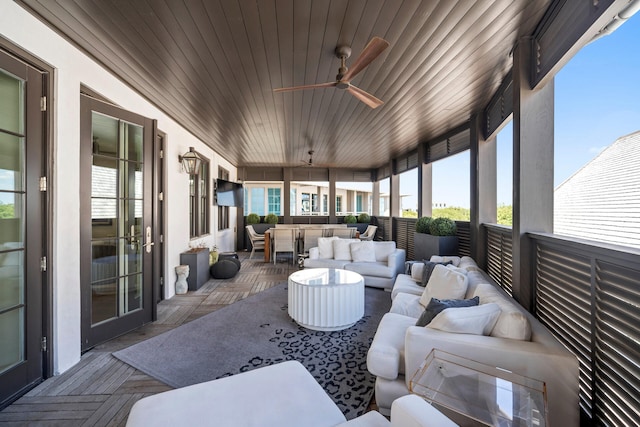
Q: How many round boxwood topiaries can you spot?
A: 6